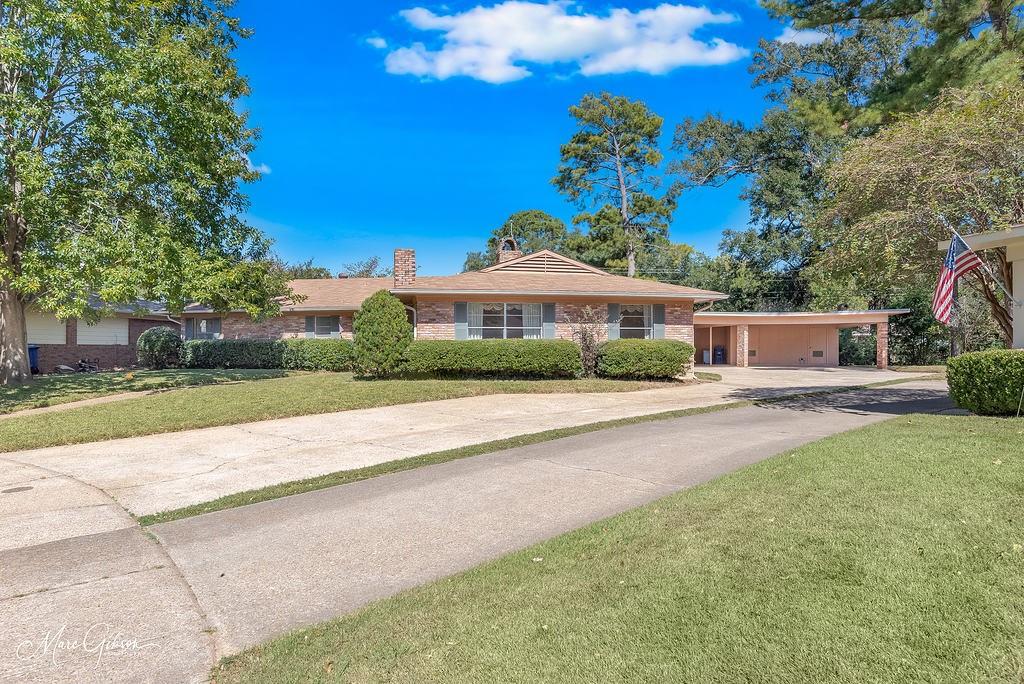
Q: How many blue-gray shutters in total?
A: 8